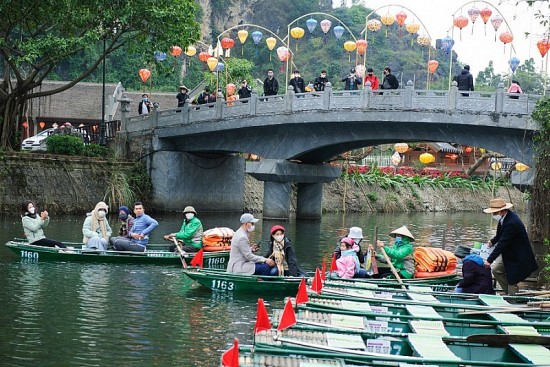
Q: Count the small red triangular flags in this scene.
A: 8